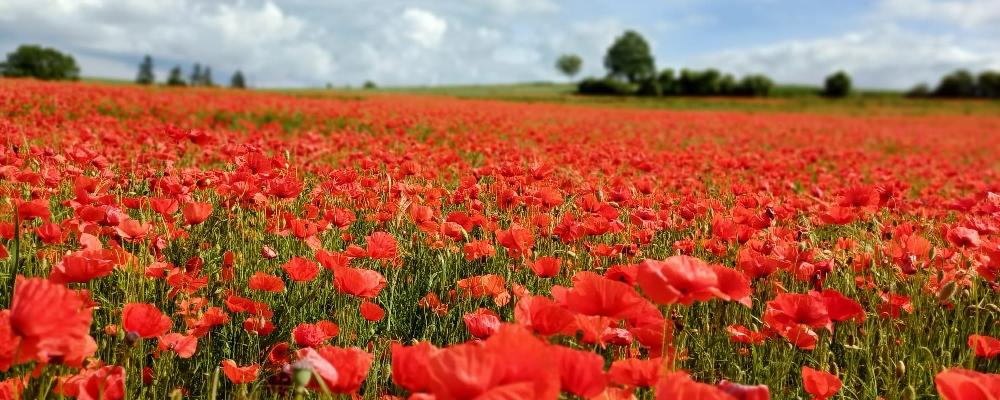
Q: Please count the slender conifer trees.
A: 5